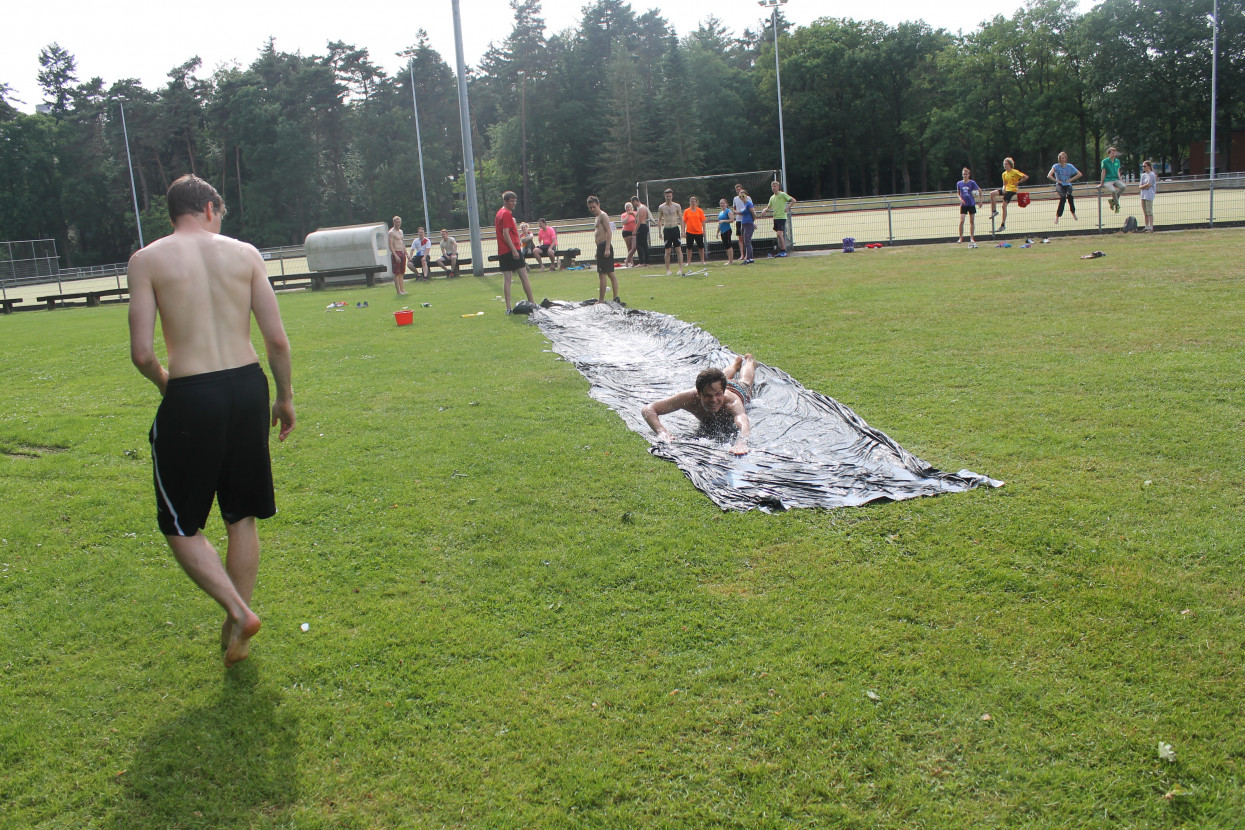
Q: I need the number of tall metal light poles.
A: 5